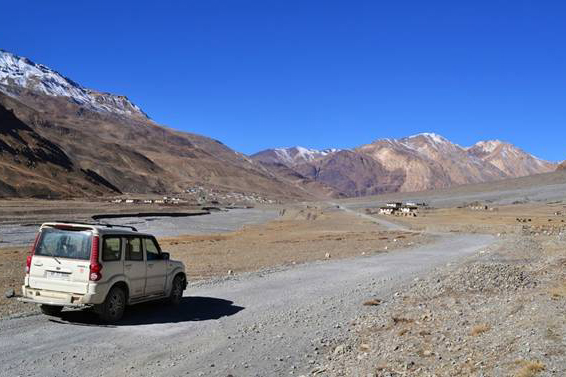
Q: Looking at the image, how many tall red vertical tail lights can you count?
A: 2